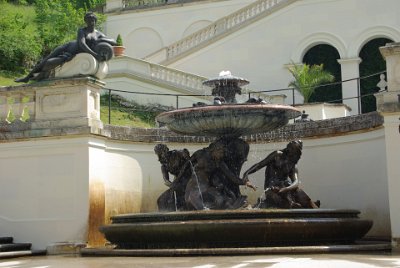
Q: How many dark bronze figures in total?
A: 4